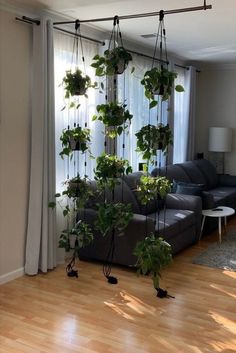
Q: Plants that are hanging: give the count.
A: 12